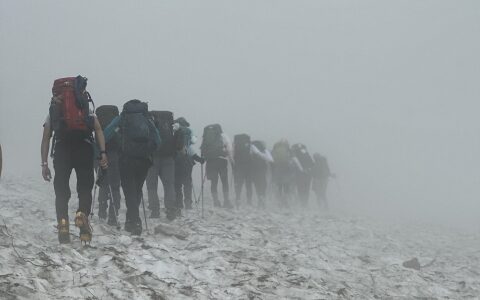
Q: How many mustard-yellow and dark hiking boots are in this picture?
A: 2